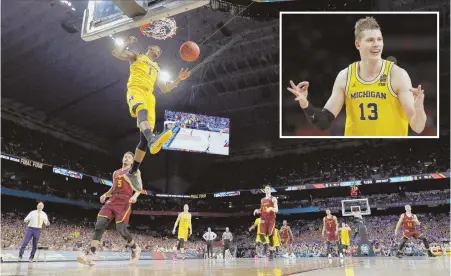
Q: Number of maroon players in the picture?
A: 5